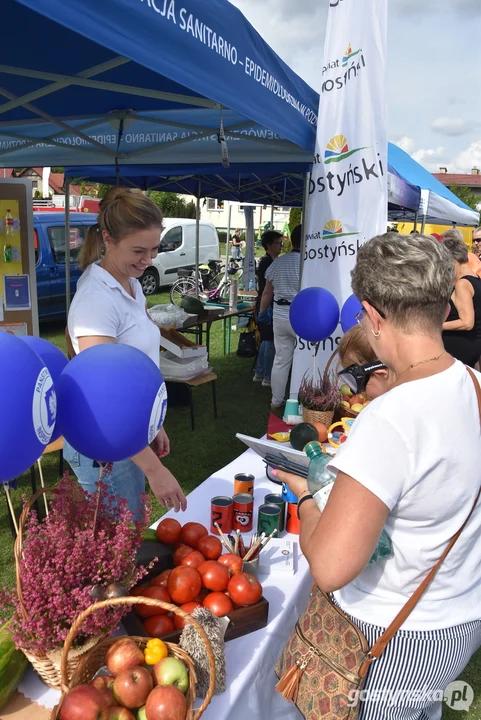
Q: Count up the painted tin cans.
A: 7